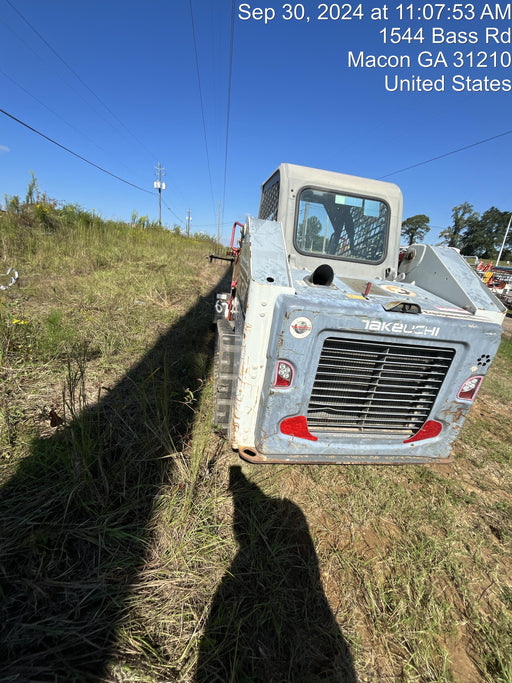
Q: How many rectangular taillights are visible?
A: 2